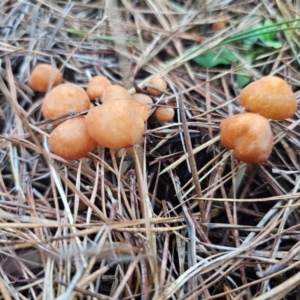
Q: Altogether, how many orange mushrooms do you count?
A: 12